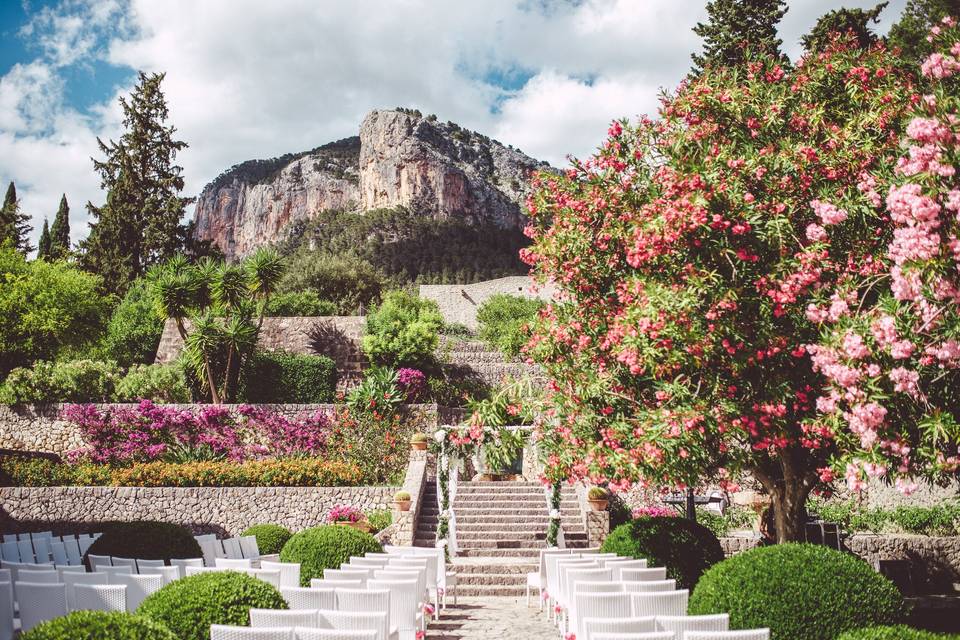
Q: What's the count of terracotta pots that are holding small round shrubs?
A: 3